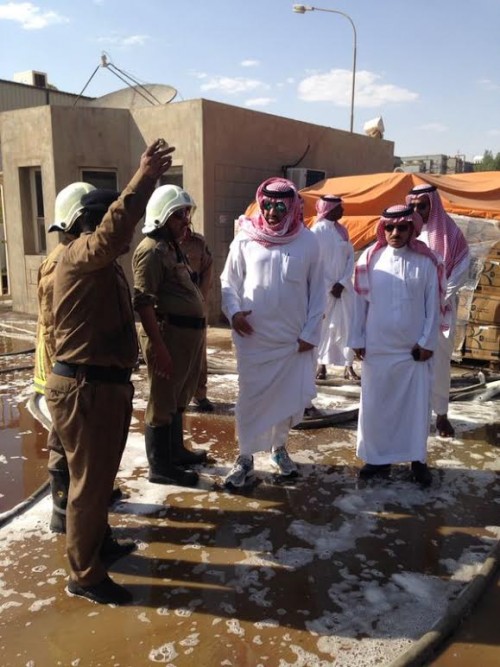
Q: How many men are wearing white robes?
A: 4